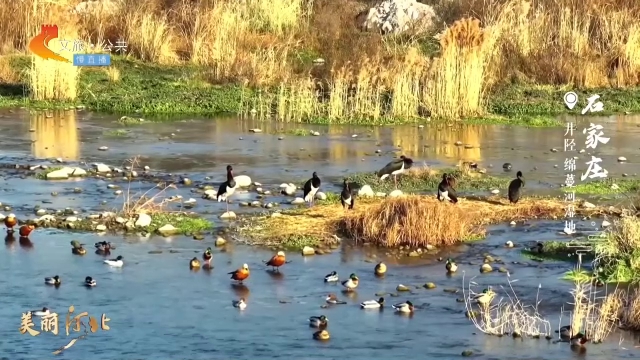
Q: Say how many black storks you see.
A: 6